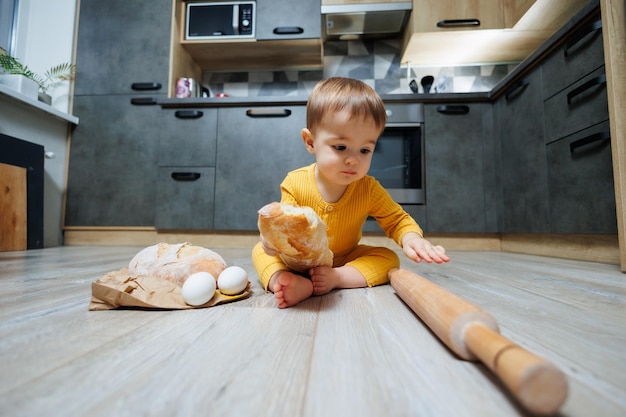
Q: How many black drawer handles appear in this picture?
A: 12